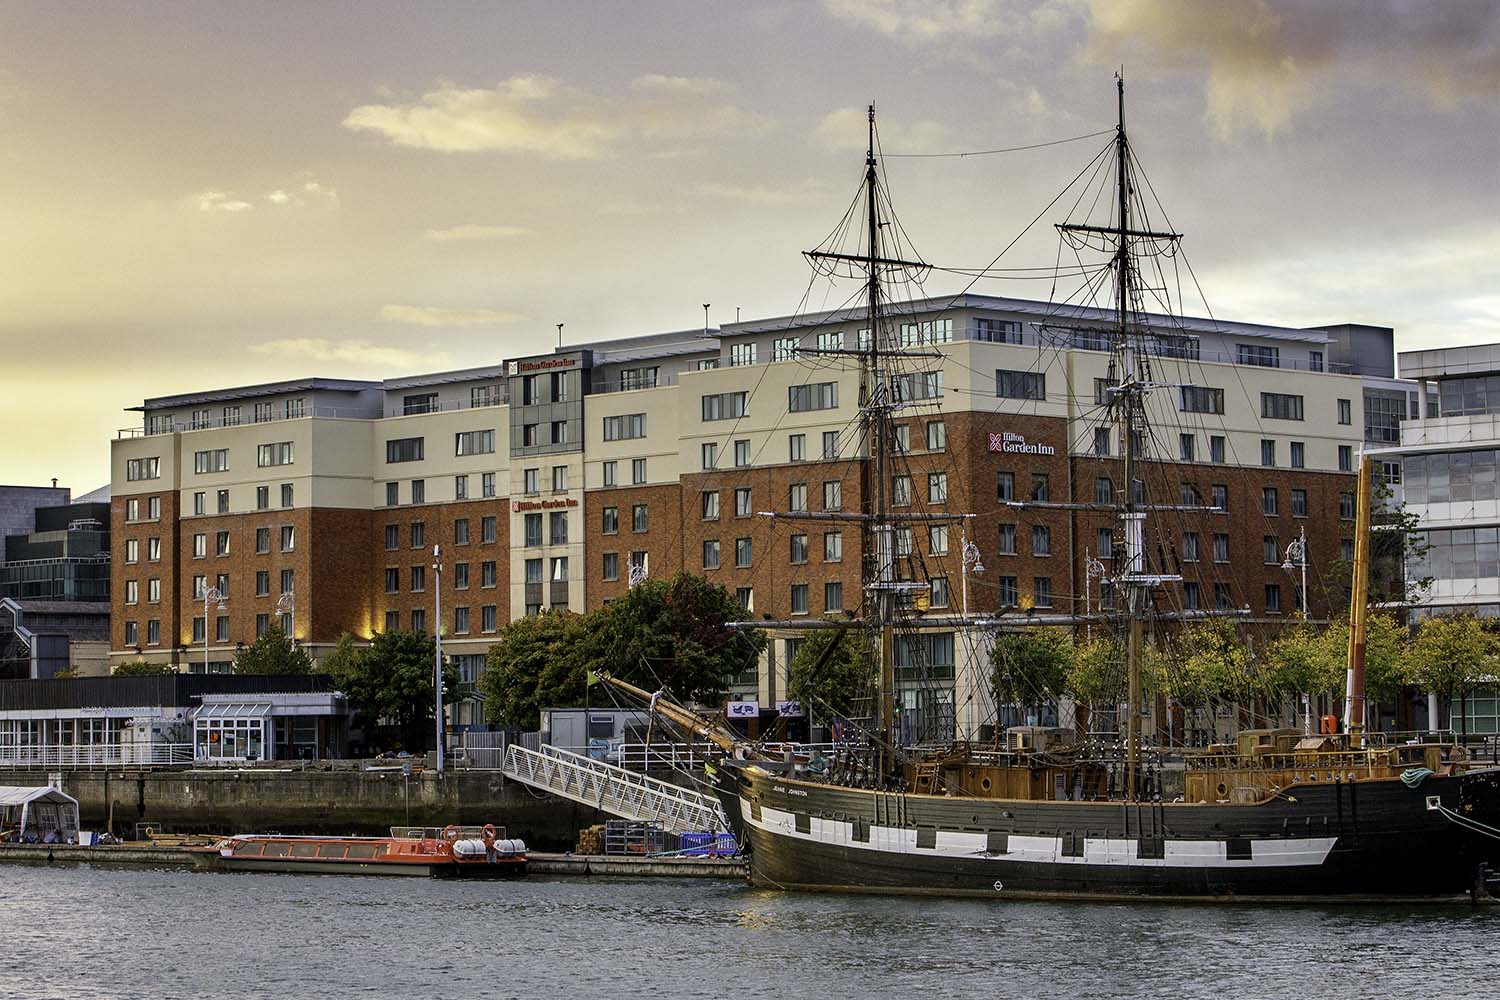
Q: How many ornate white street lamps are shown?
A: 6